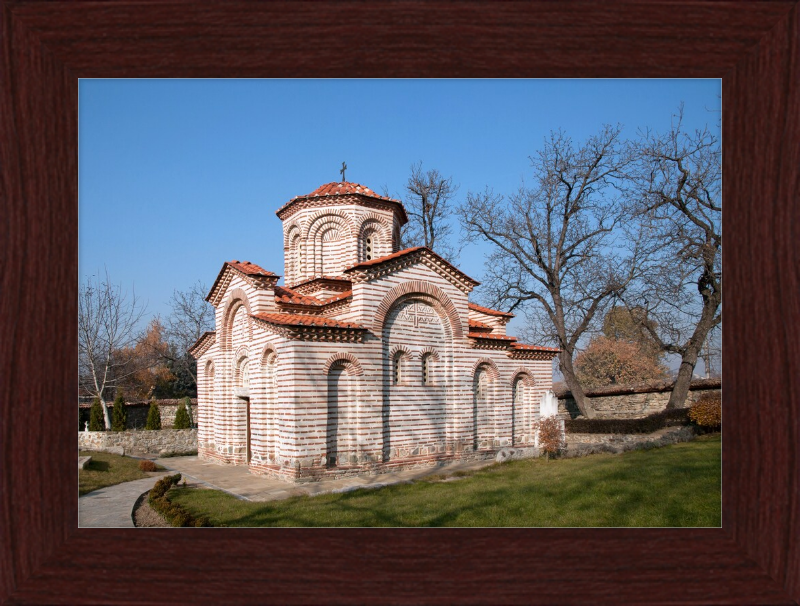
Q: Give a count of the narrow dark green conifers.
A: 4